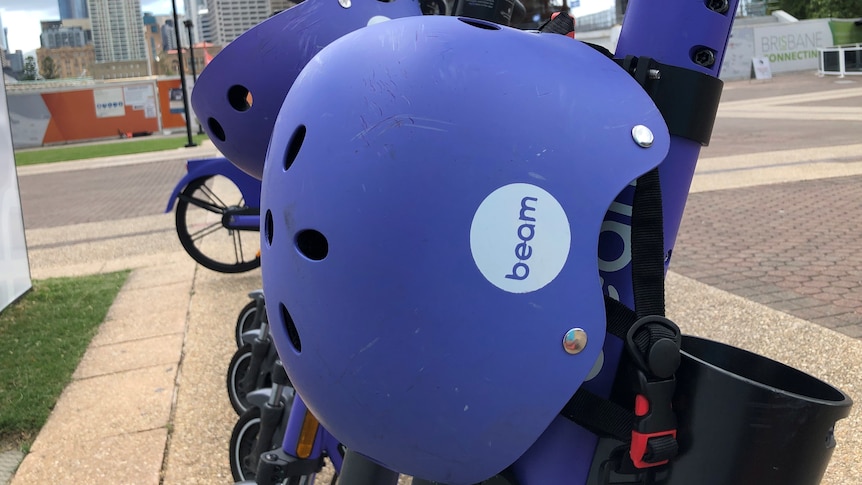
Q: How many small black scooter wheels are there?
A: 3